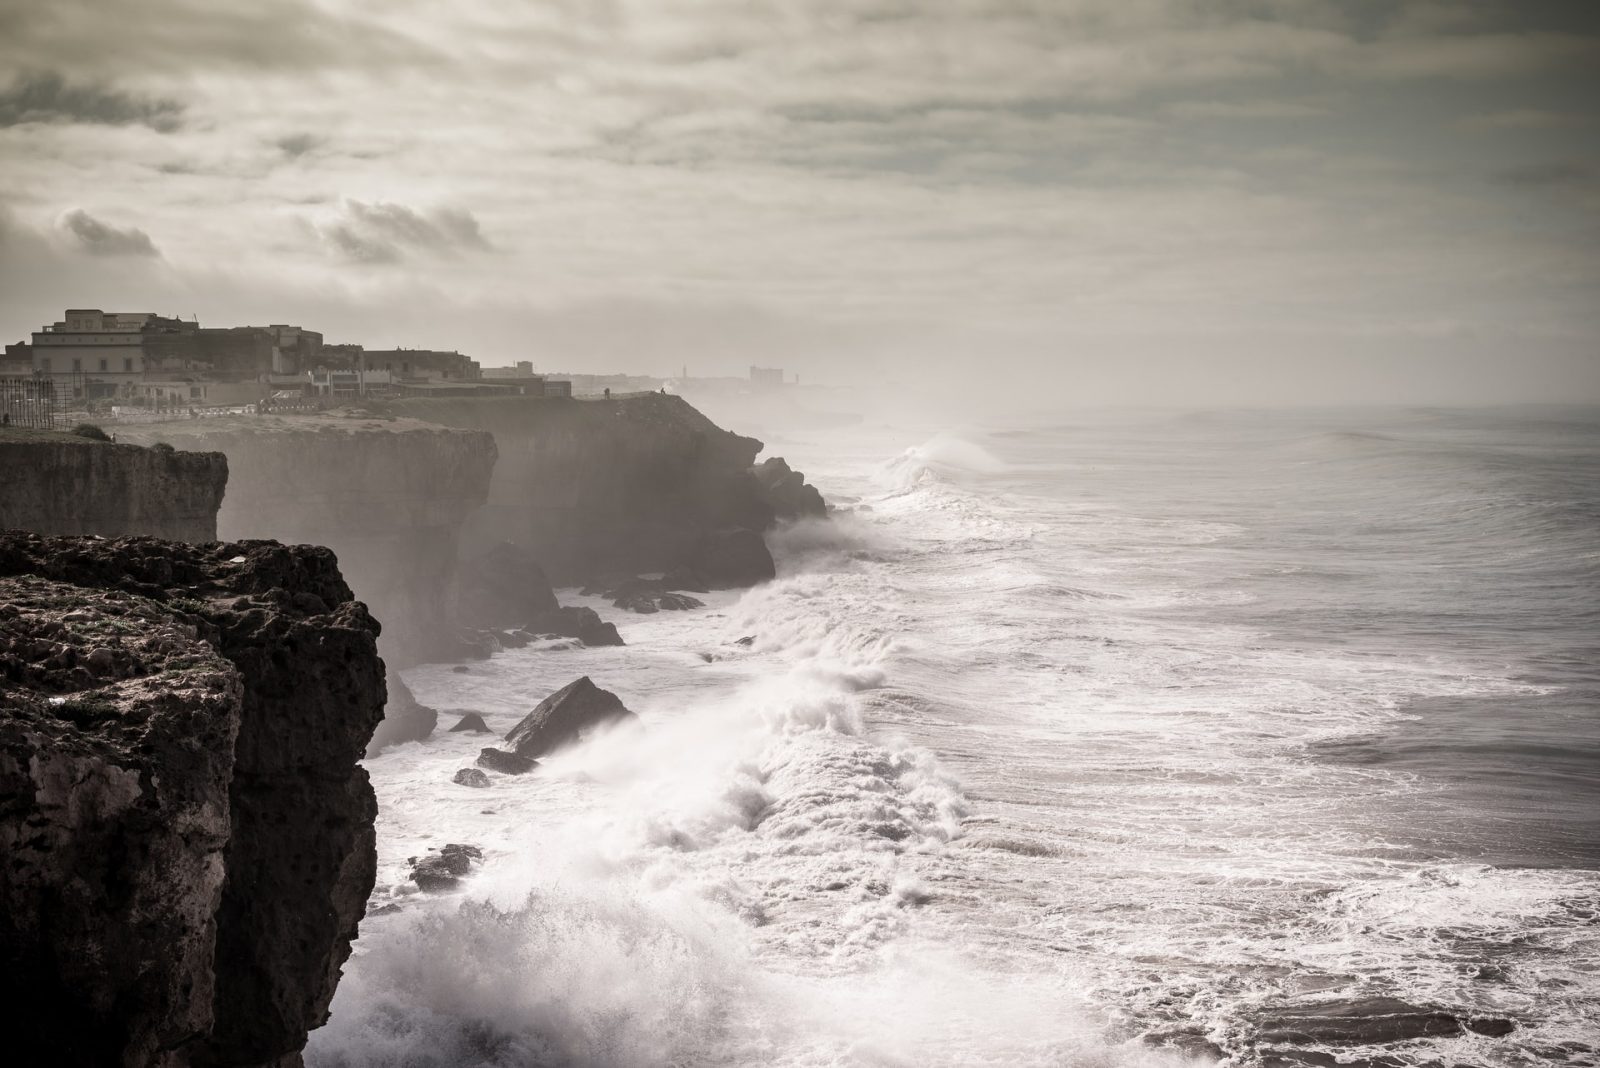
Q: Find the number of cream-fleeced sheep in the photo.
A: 0